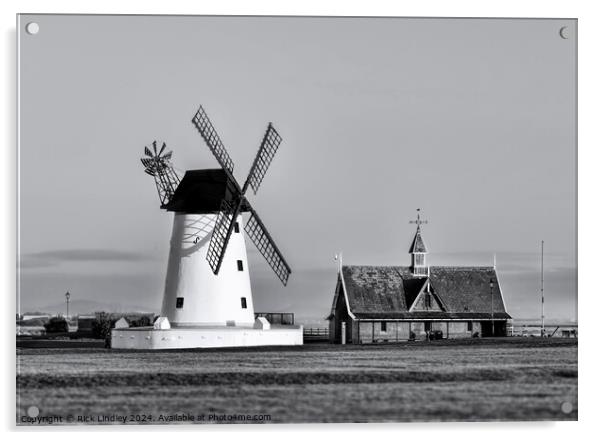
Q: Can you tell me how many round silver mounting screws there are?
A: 4